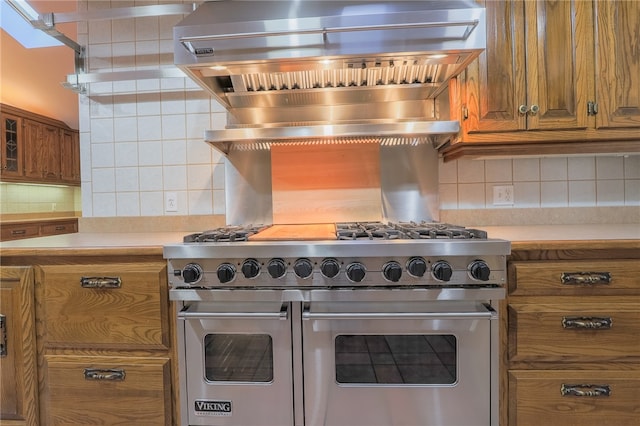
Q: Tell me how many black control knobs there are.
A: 11